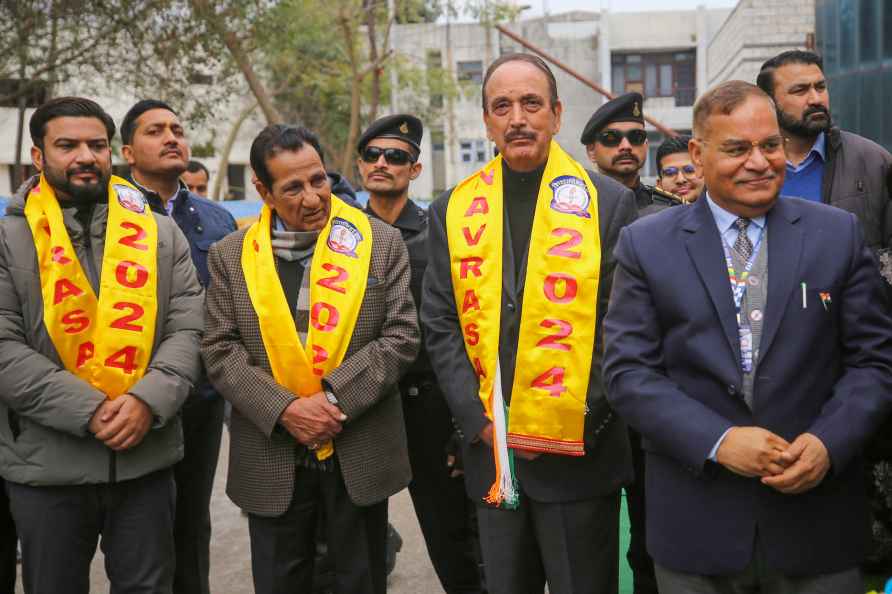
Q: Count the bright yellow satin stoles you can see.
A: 3